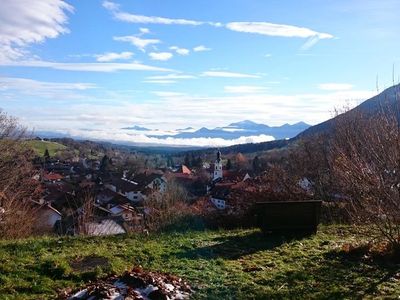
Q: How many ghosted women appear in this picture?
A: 0